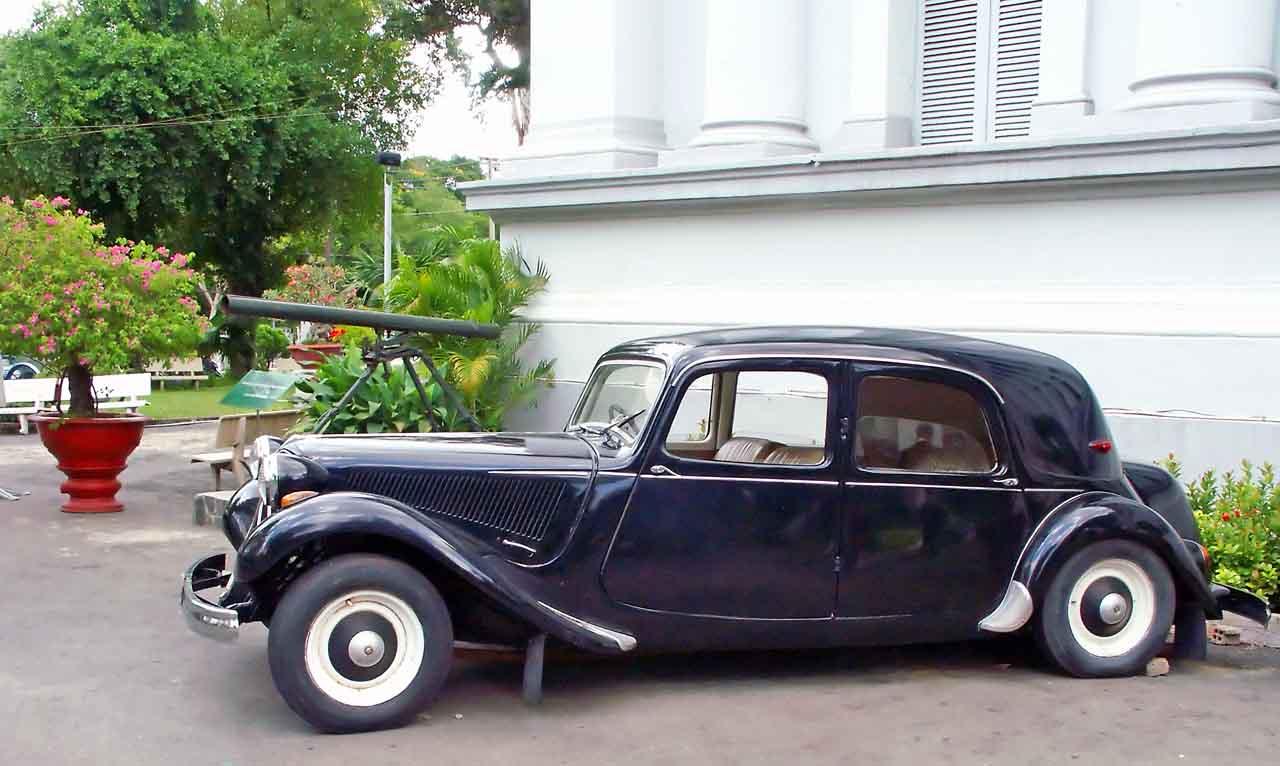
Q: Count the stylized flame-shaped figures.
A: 0